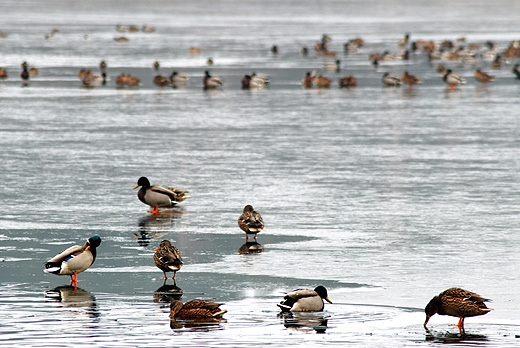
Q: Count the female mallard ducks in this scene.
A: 4